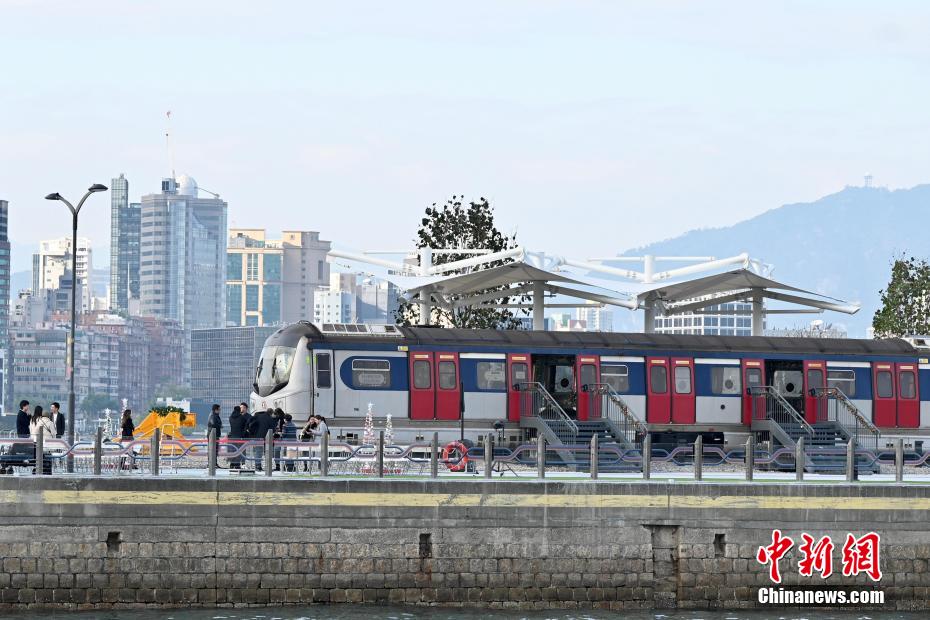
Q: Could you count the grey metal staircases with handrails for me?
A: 2